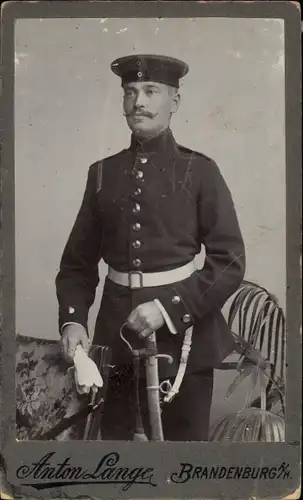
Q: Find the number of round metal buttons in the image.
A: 10